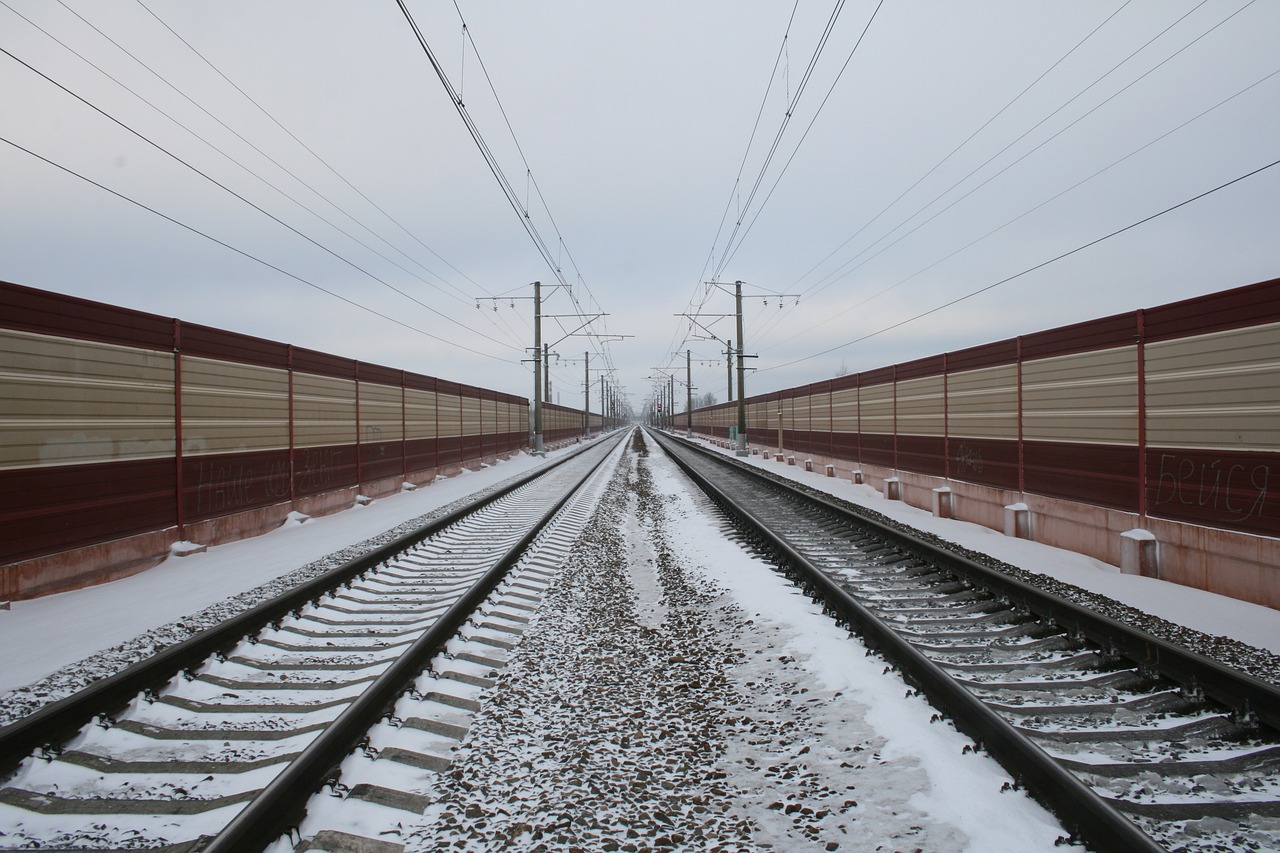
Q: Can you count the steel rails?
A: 4